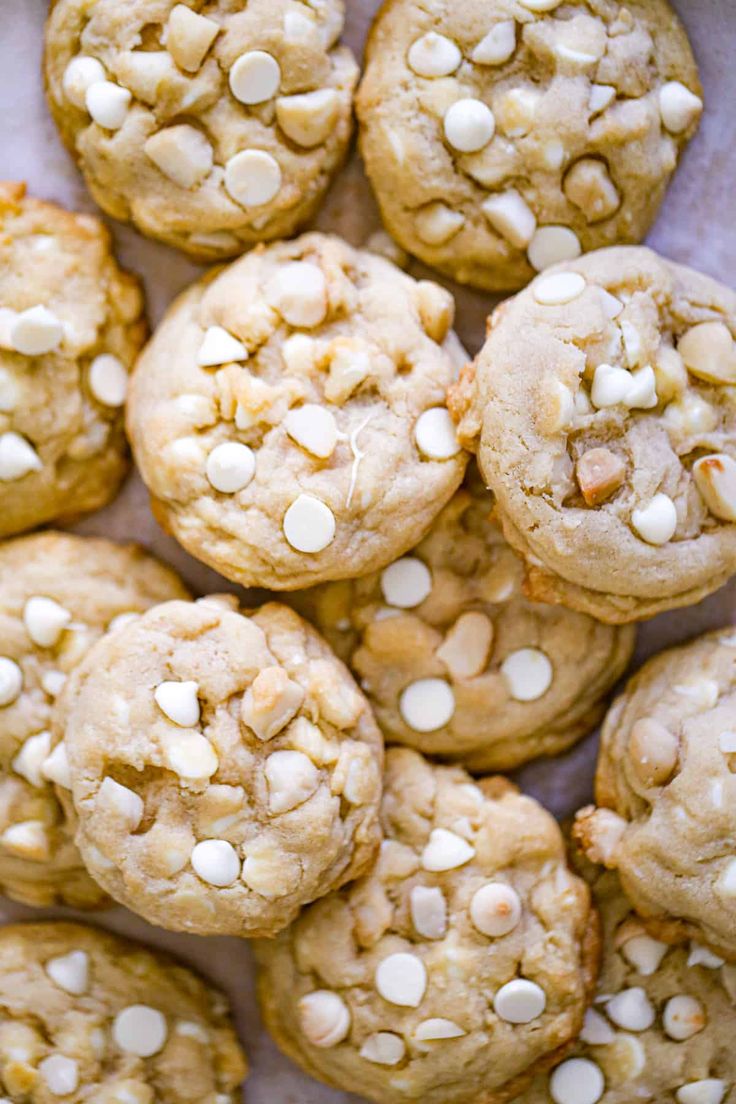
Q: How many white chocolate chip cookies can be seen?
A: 12